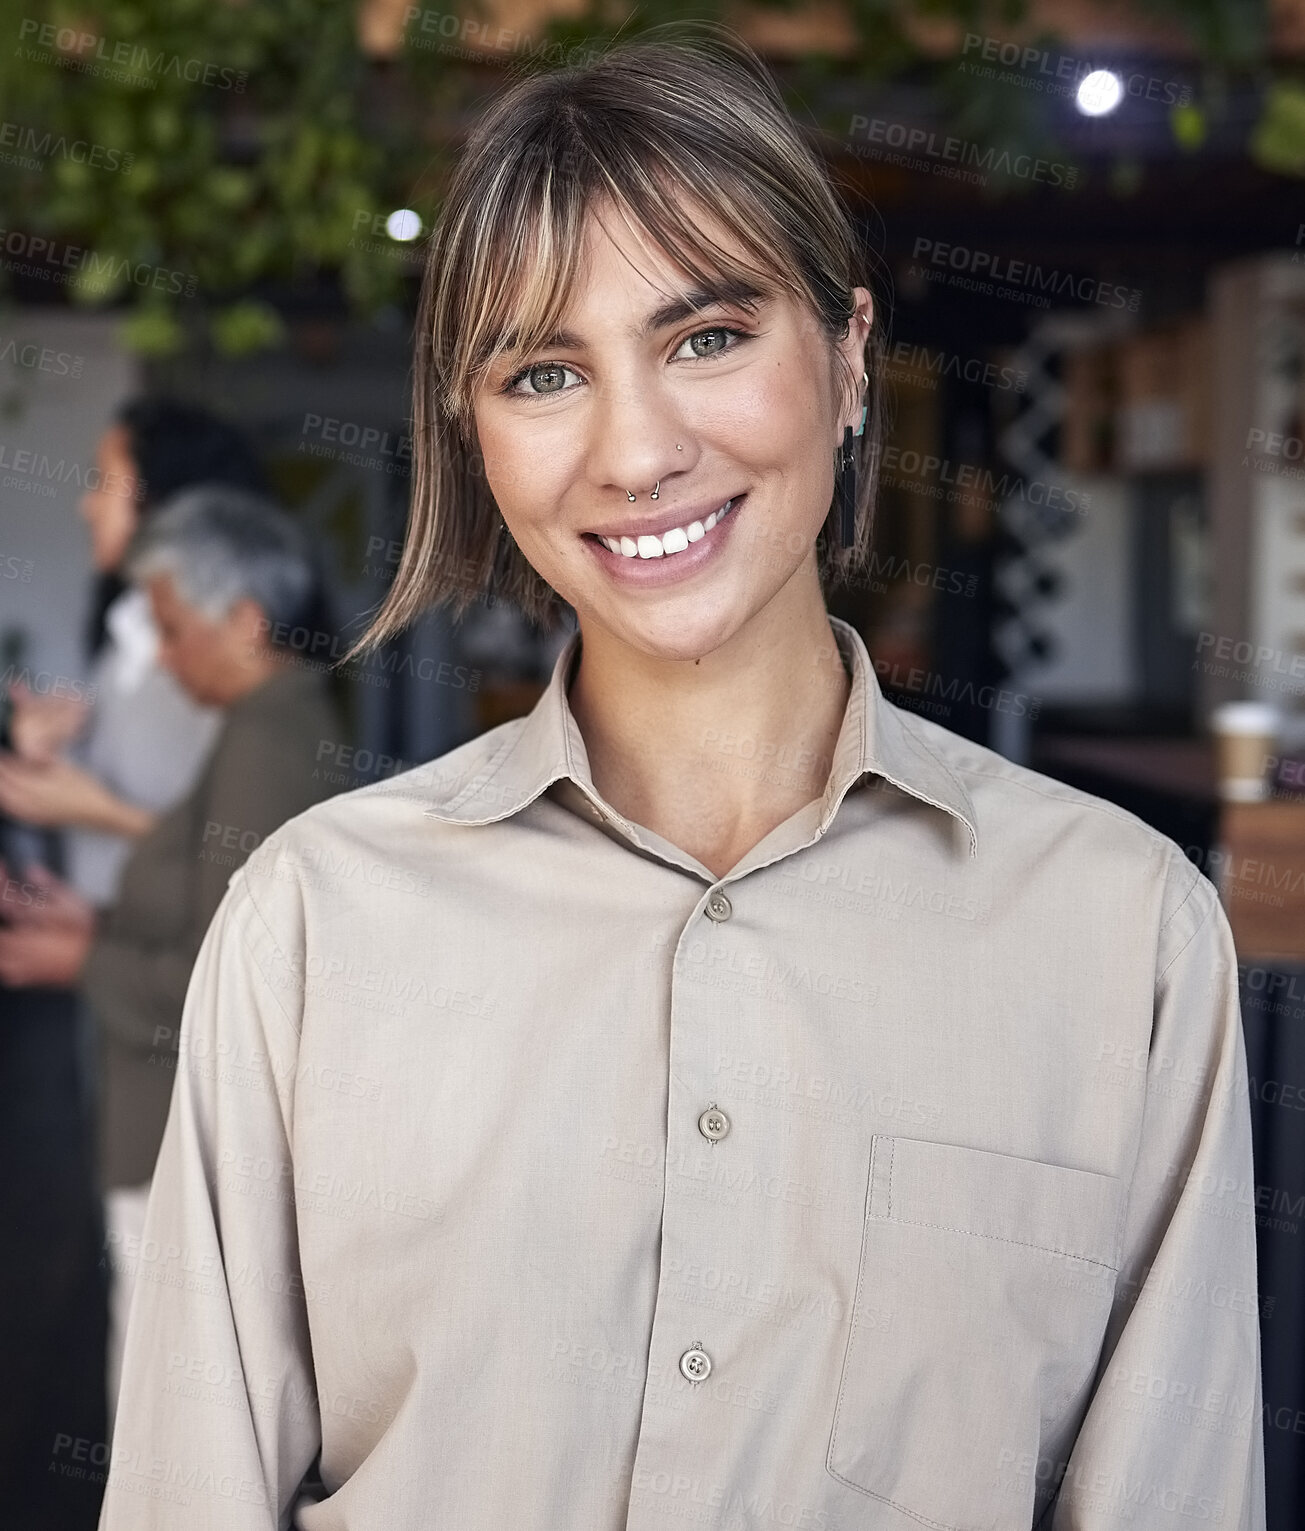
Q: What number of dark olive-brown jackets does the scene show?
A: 1